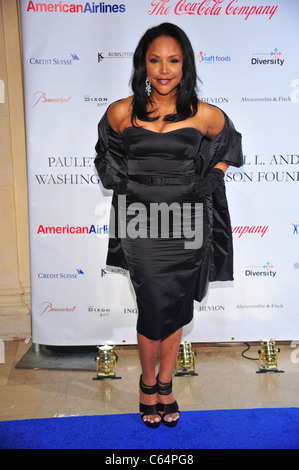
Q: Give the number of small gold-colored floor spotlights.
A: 3